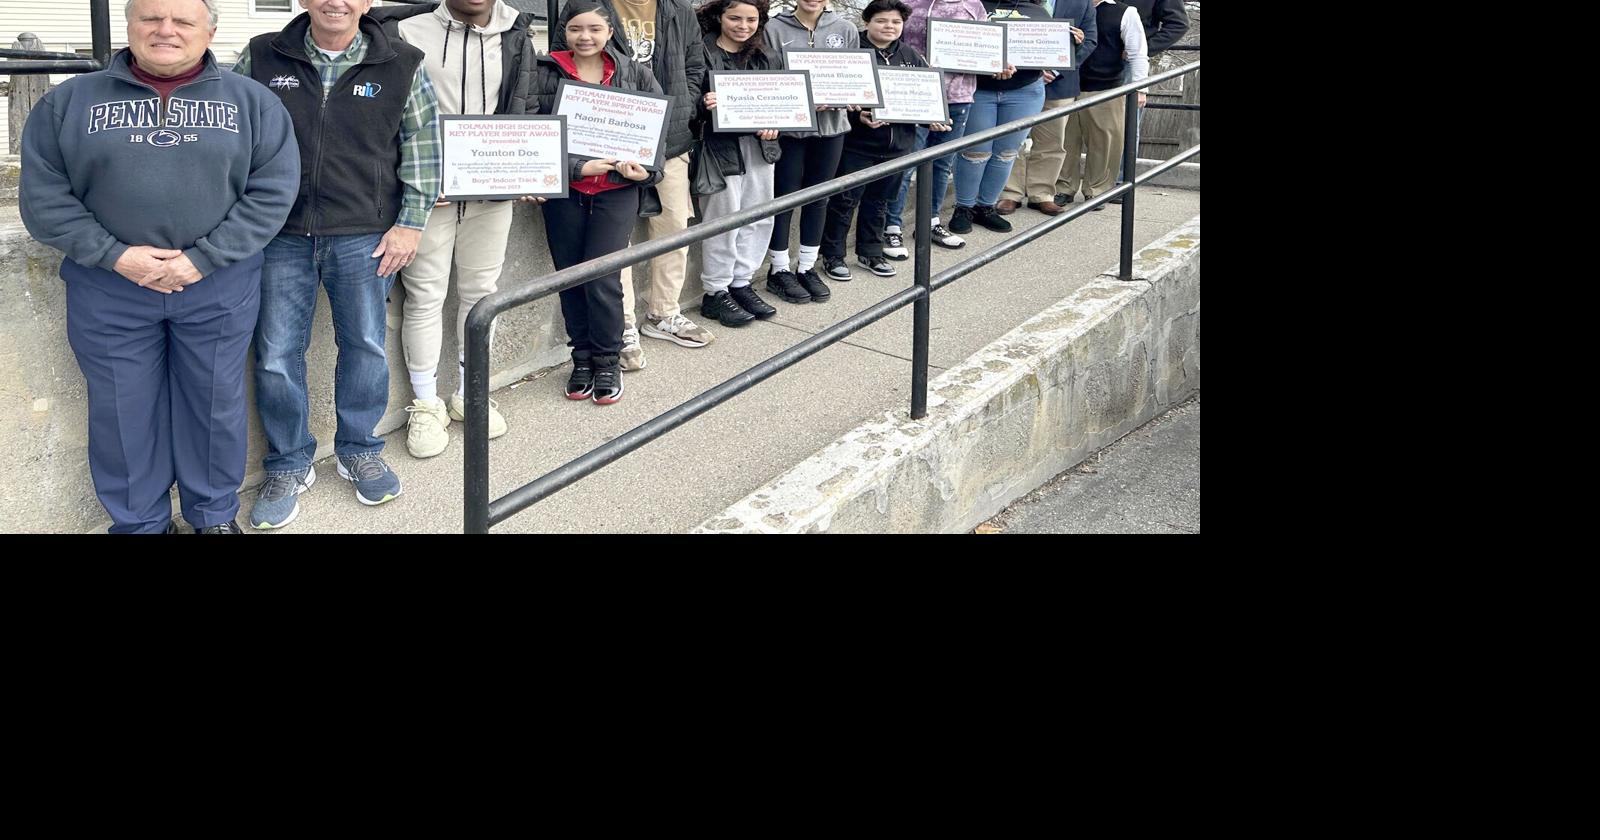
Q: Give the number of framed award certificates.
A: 7